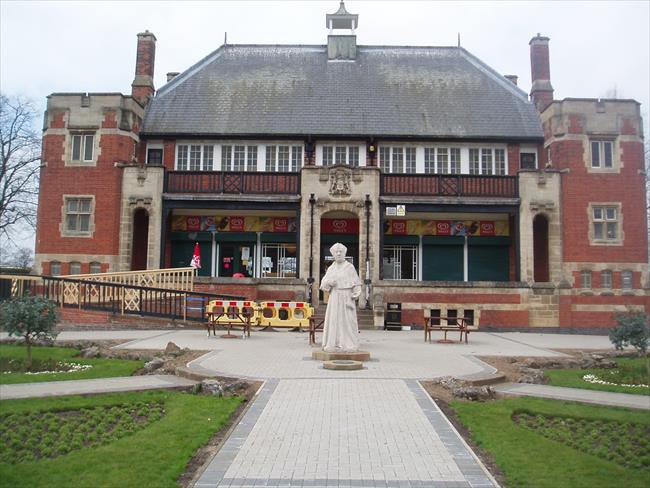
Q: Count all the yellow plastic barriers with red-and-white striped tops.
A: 2